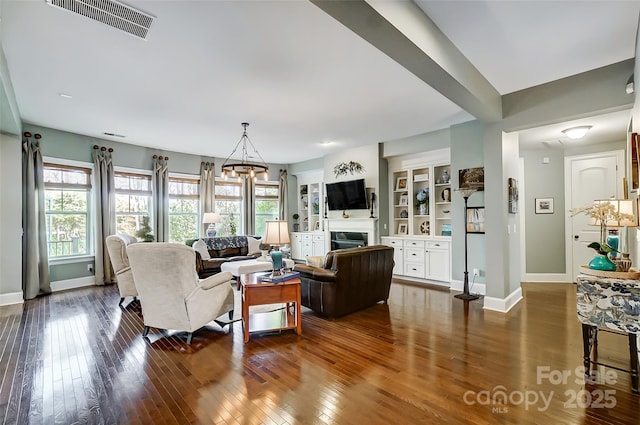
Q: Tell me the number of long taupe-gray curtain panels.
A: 6